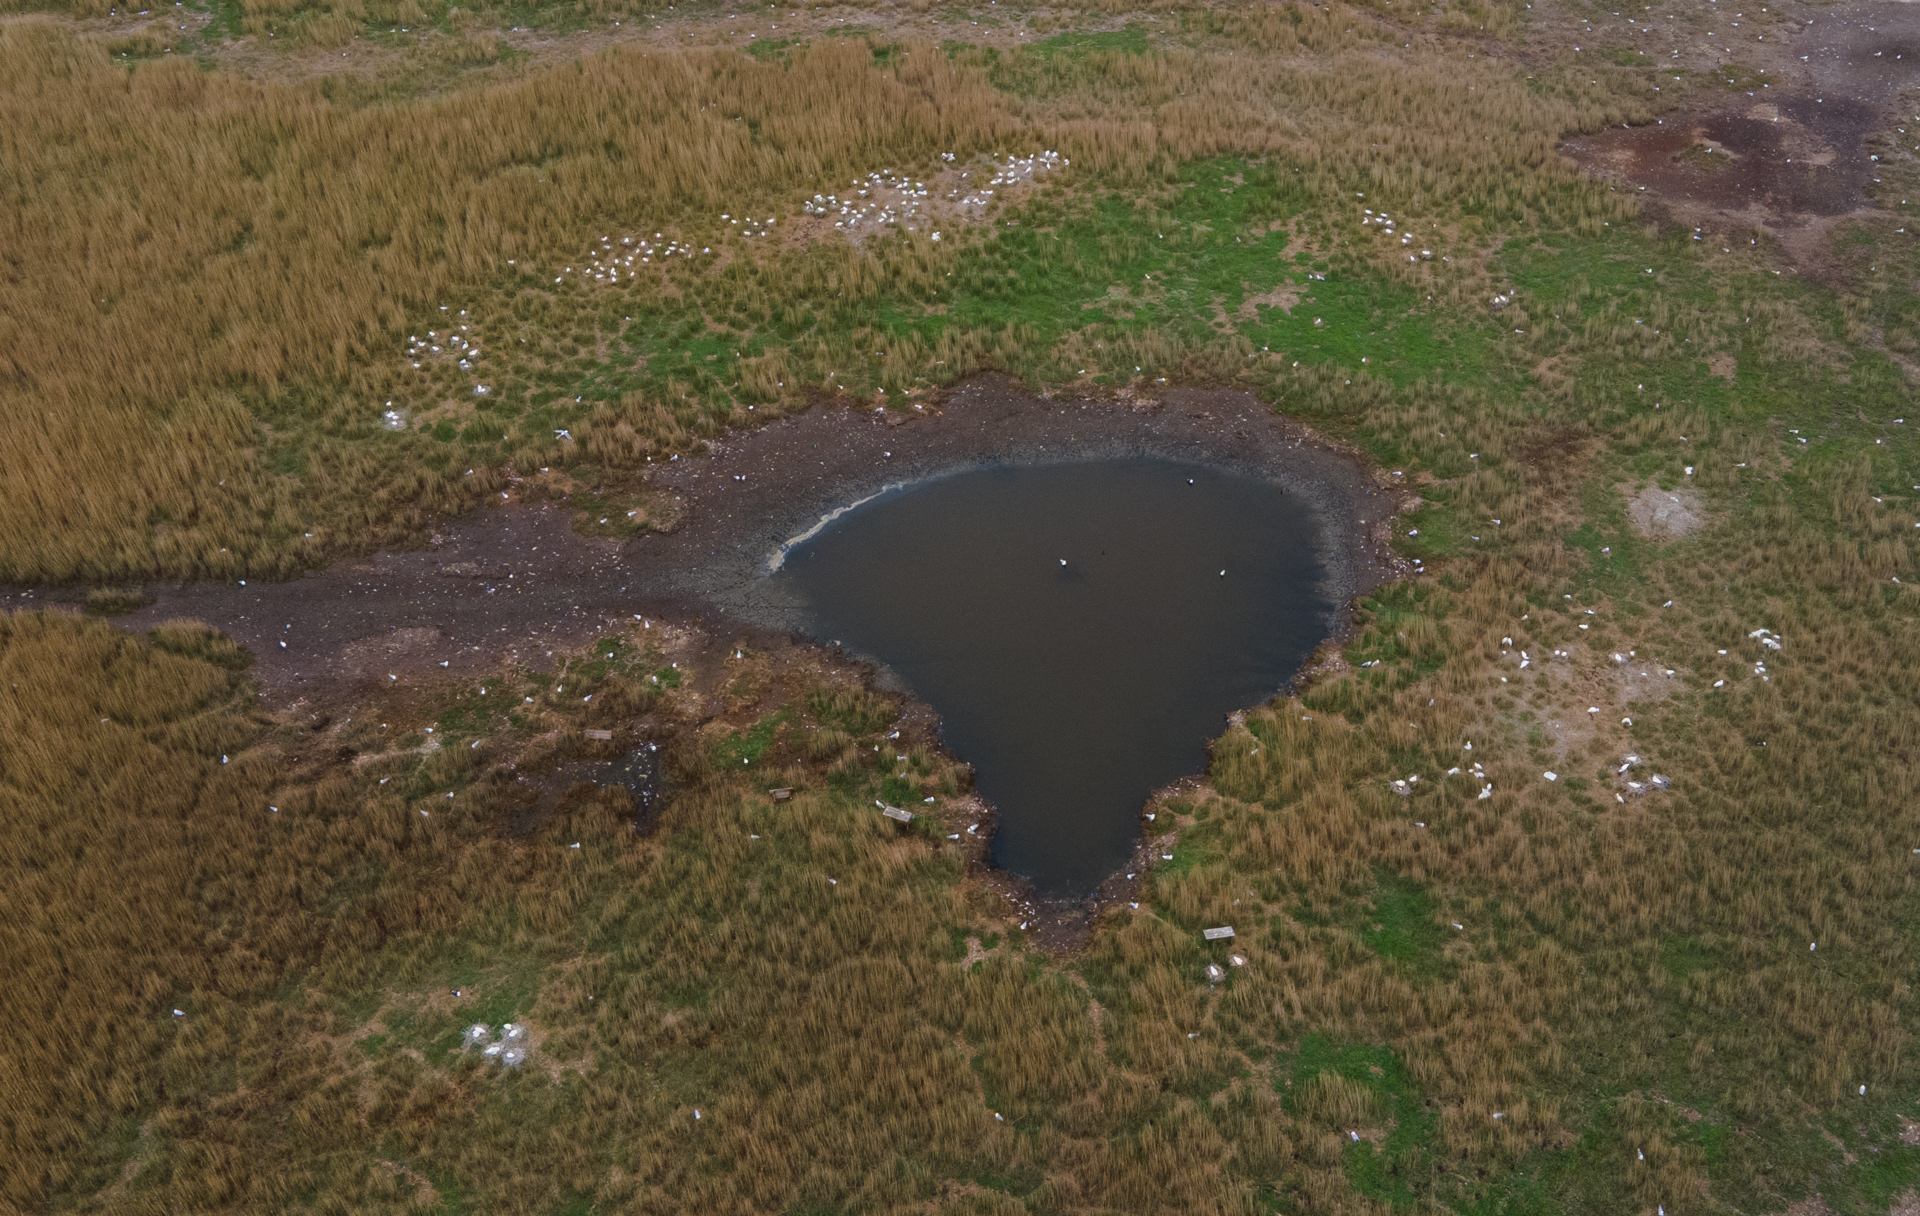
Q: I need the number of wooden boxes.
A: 4